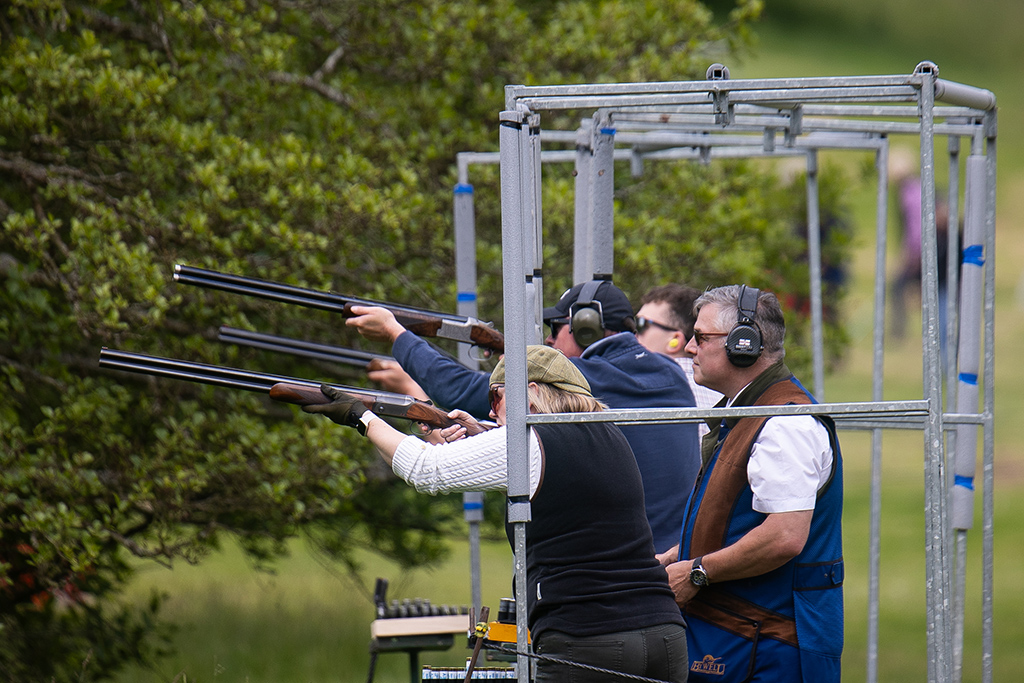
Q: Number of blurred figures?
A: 2